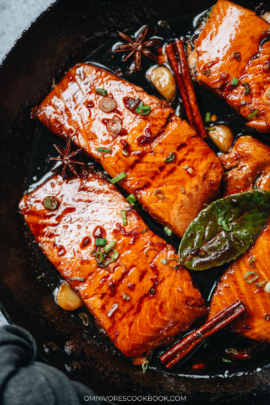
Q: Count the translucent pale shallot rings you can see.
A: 2